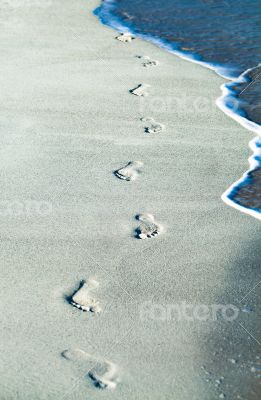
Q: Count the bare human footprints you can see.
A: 8